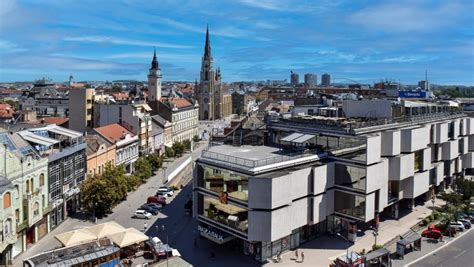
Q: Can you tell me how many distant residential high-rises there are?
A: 3